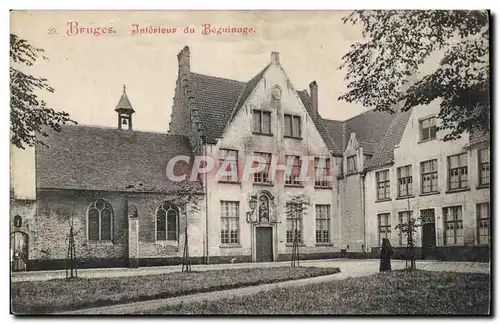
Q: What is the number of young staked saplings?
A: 4